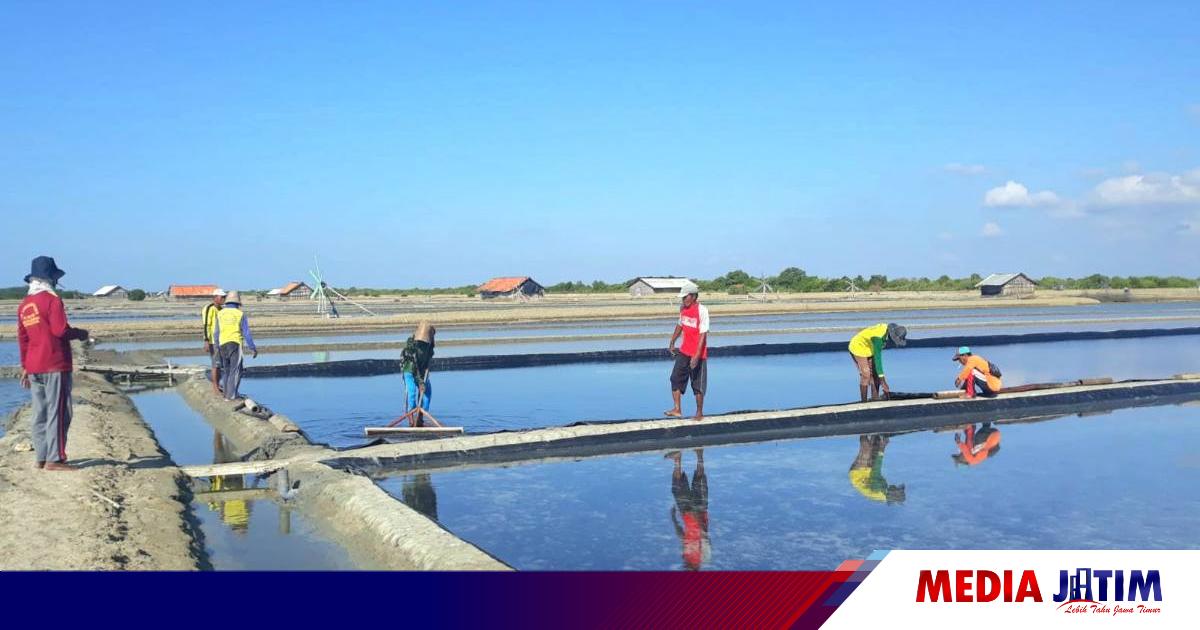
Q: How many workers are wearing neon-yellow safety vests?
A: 3